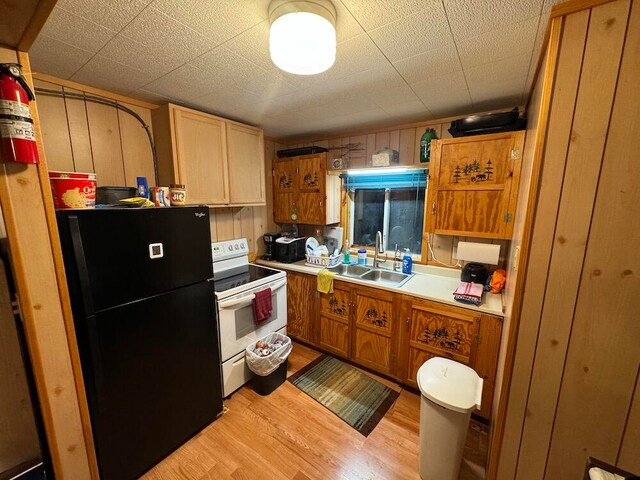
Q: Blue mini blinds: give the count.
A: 1